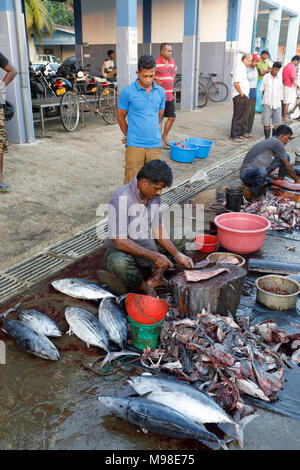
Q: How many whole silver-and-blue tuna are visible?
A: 7